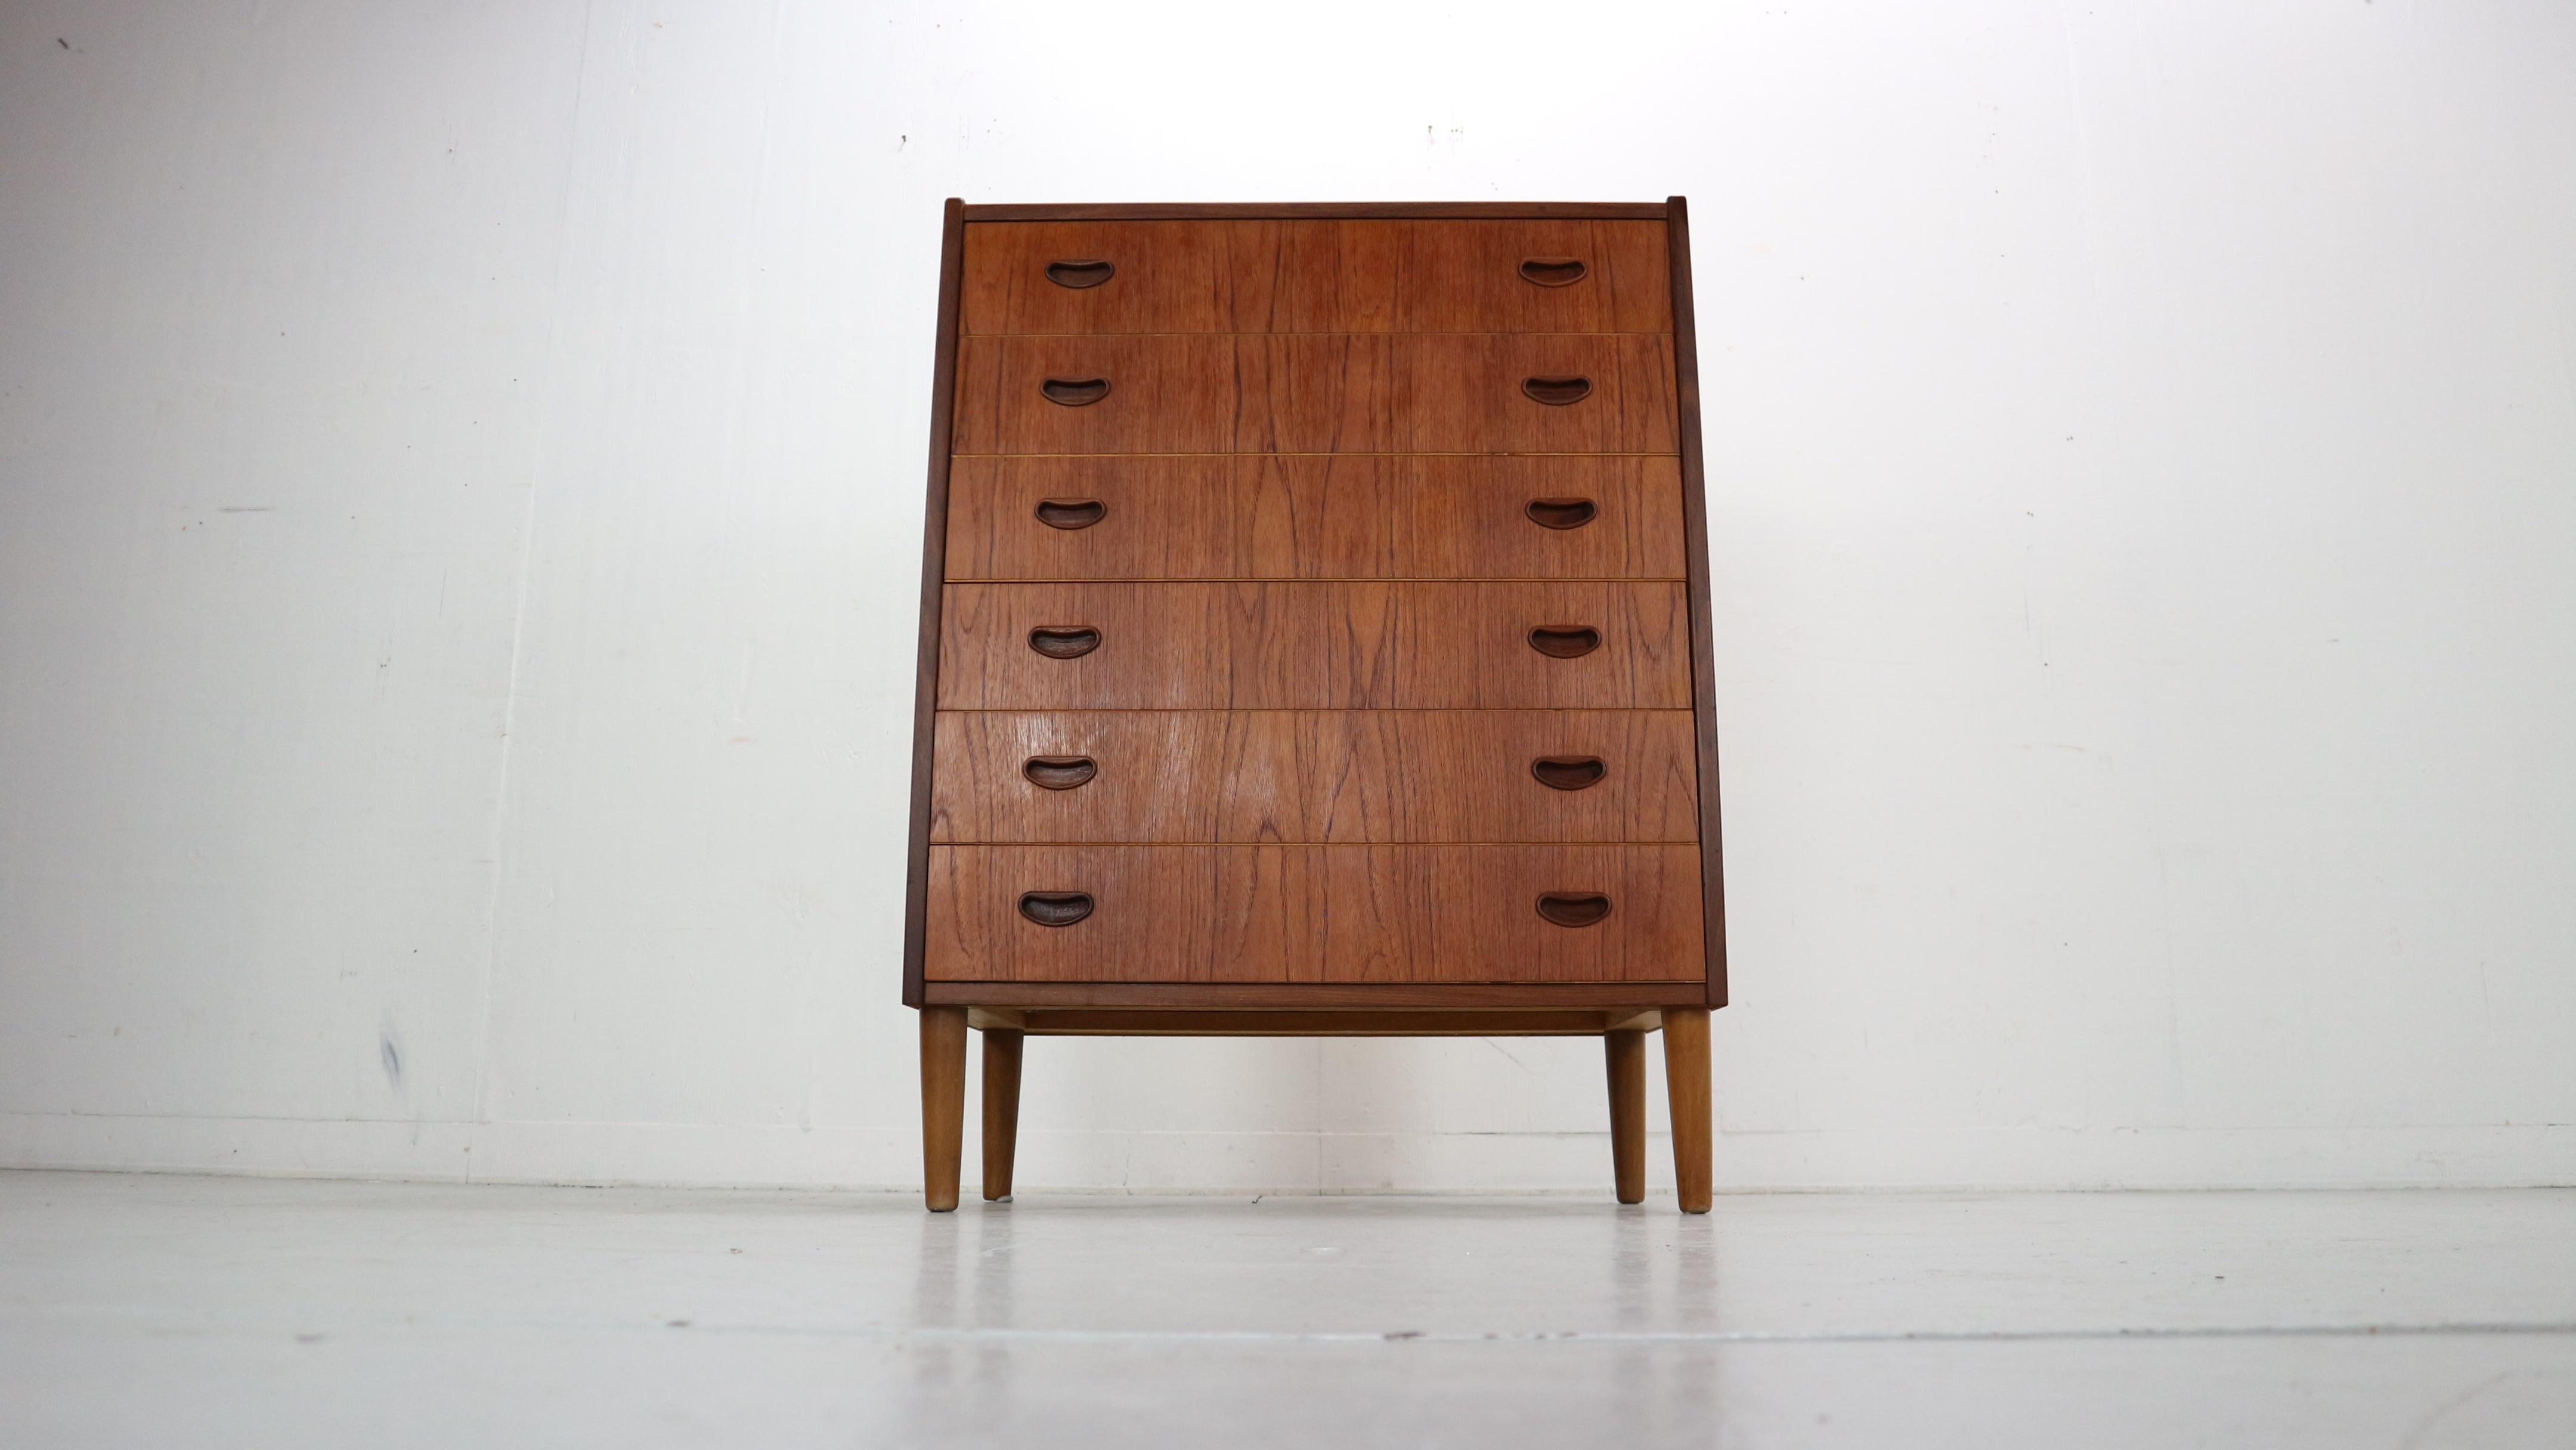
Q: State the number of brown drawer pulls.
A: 12